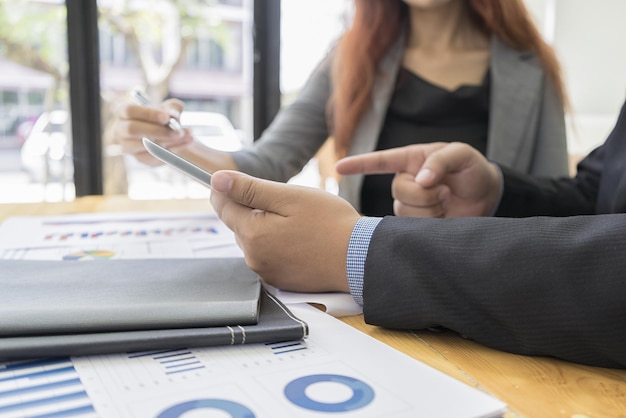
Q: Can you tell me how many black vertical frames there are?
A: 2